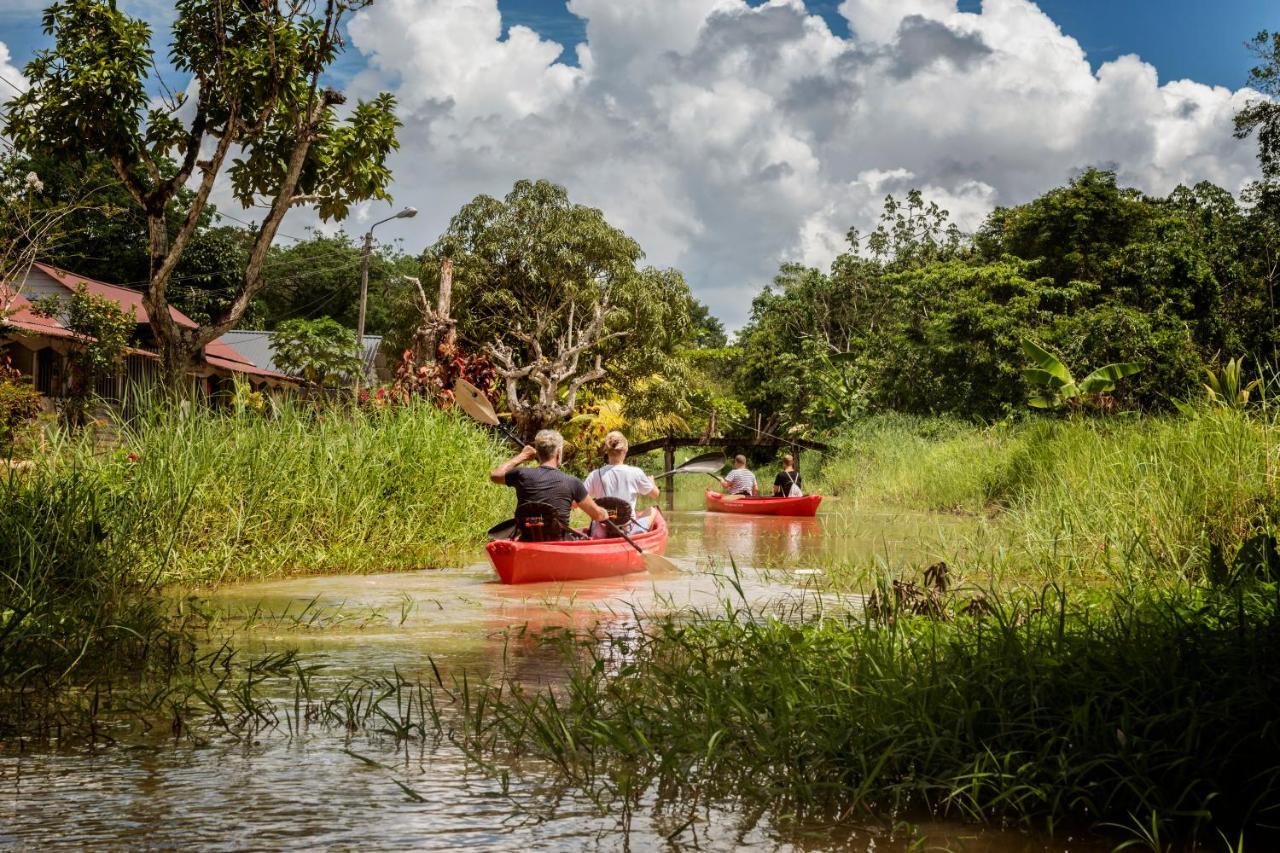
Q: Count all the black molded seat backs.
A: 2